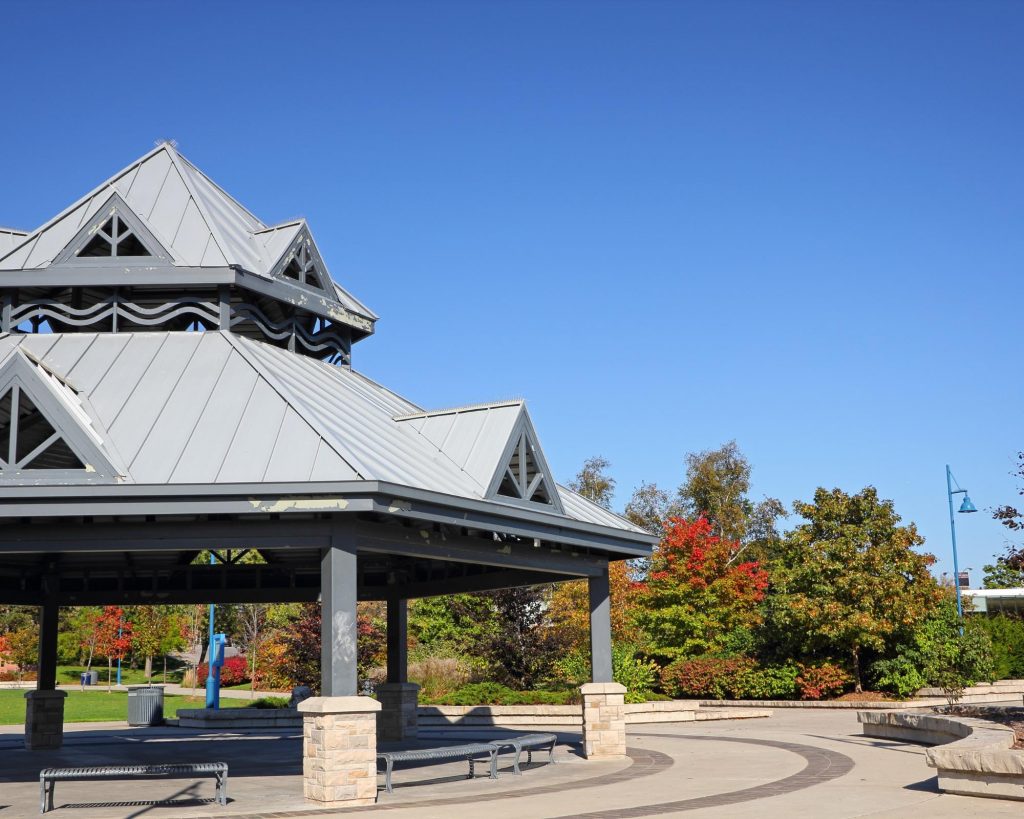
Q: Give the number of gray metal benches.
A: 3